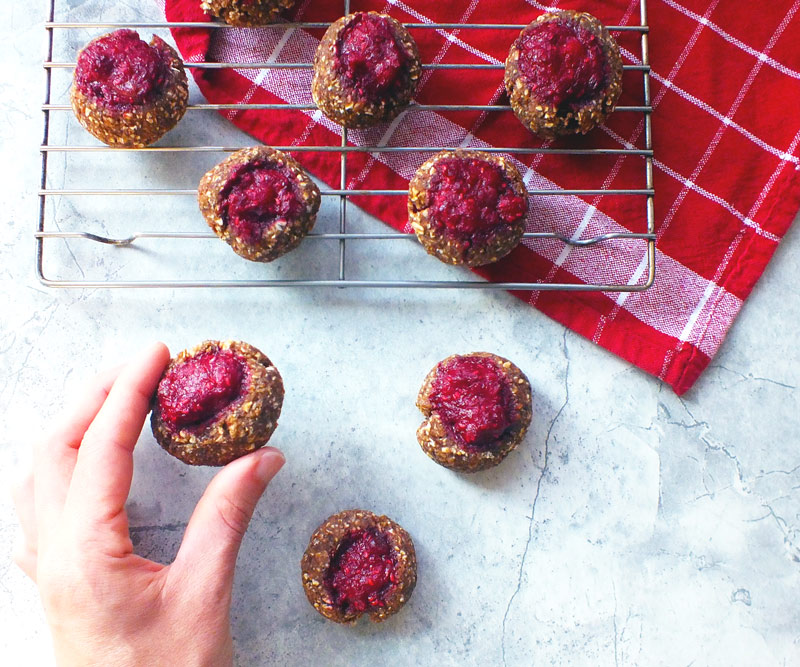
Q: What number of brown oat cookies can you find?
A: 9